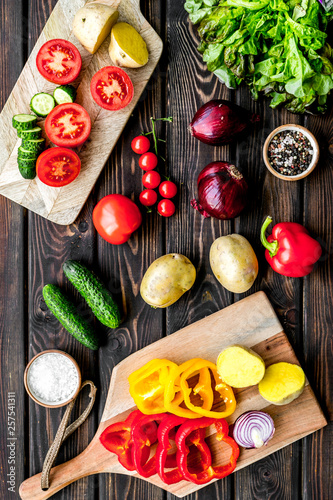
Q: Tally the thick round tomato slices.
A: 4